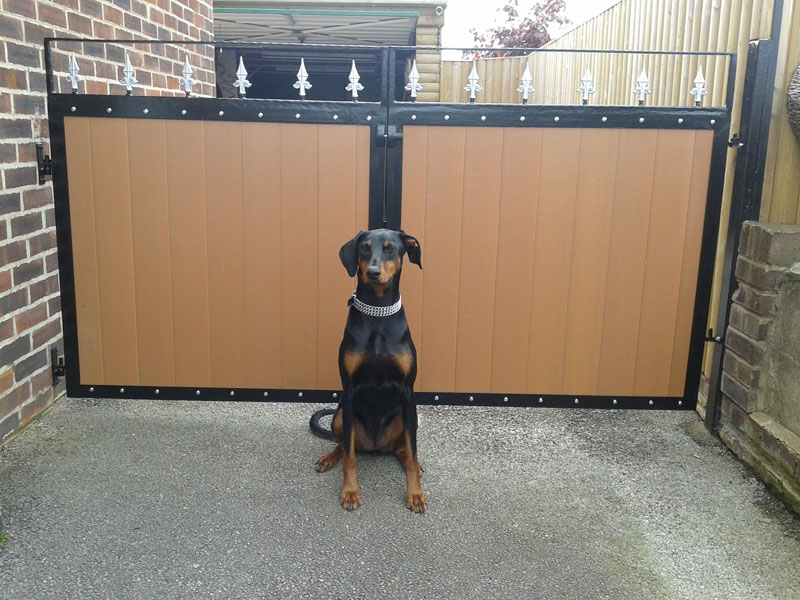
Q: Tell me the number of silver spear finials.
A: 12